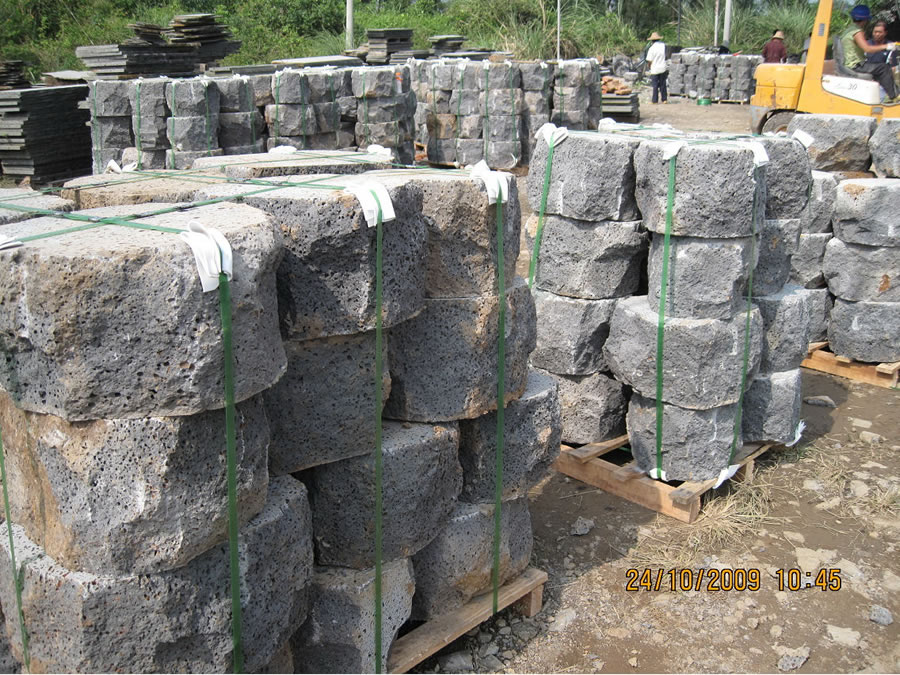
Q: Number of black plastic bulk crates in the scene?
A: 0